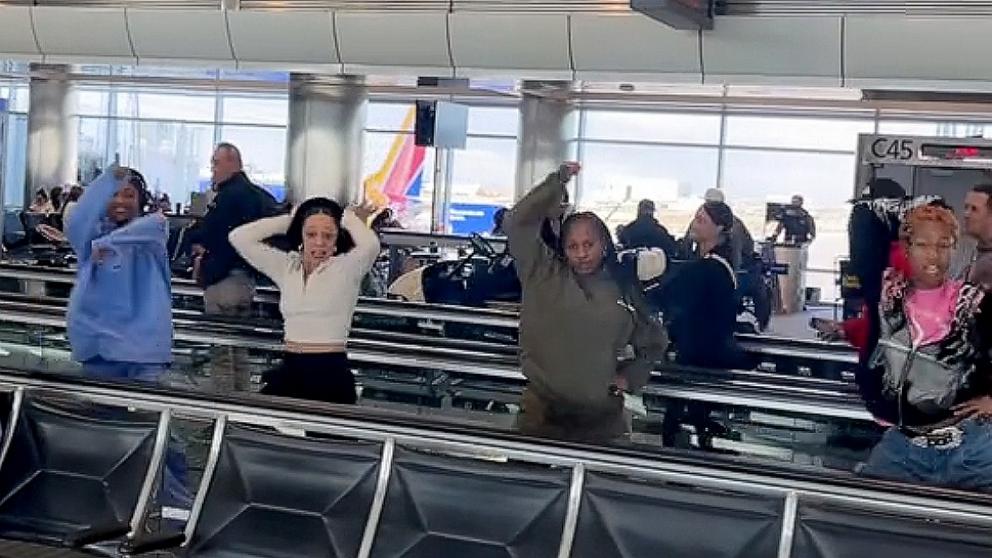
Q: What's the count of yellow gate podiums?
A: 0